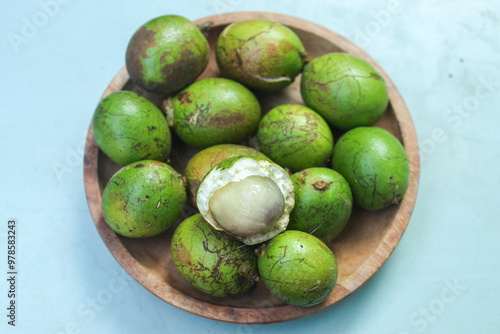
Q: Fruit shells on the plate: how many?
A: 13